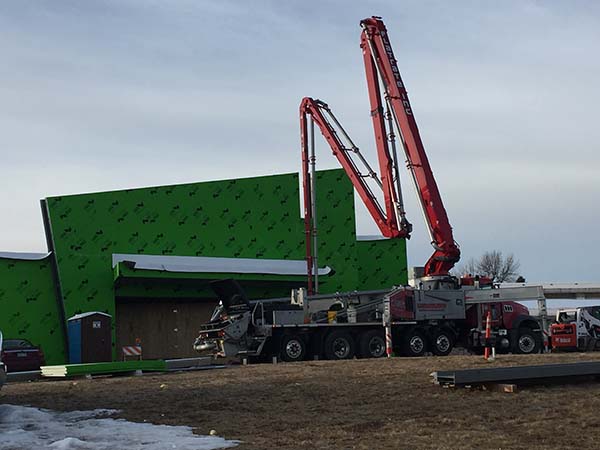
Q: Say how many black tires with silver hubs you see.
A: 6